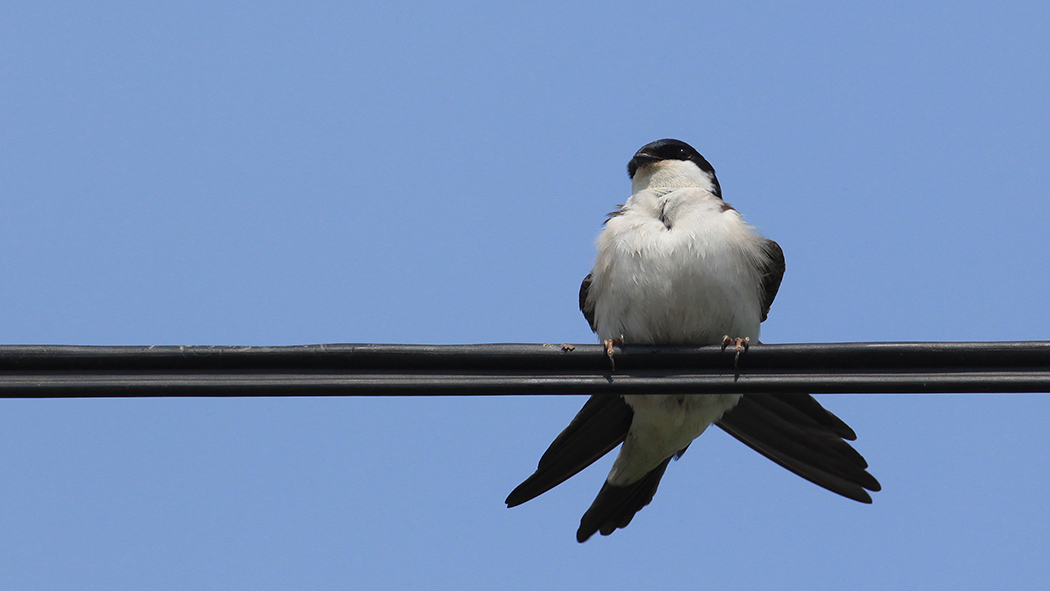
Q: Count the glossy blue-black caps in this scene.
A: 1